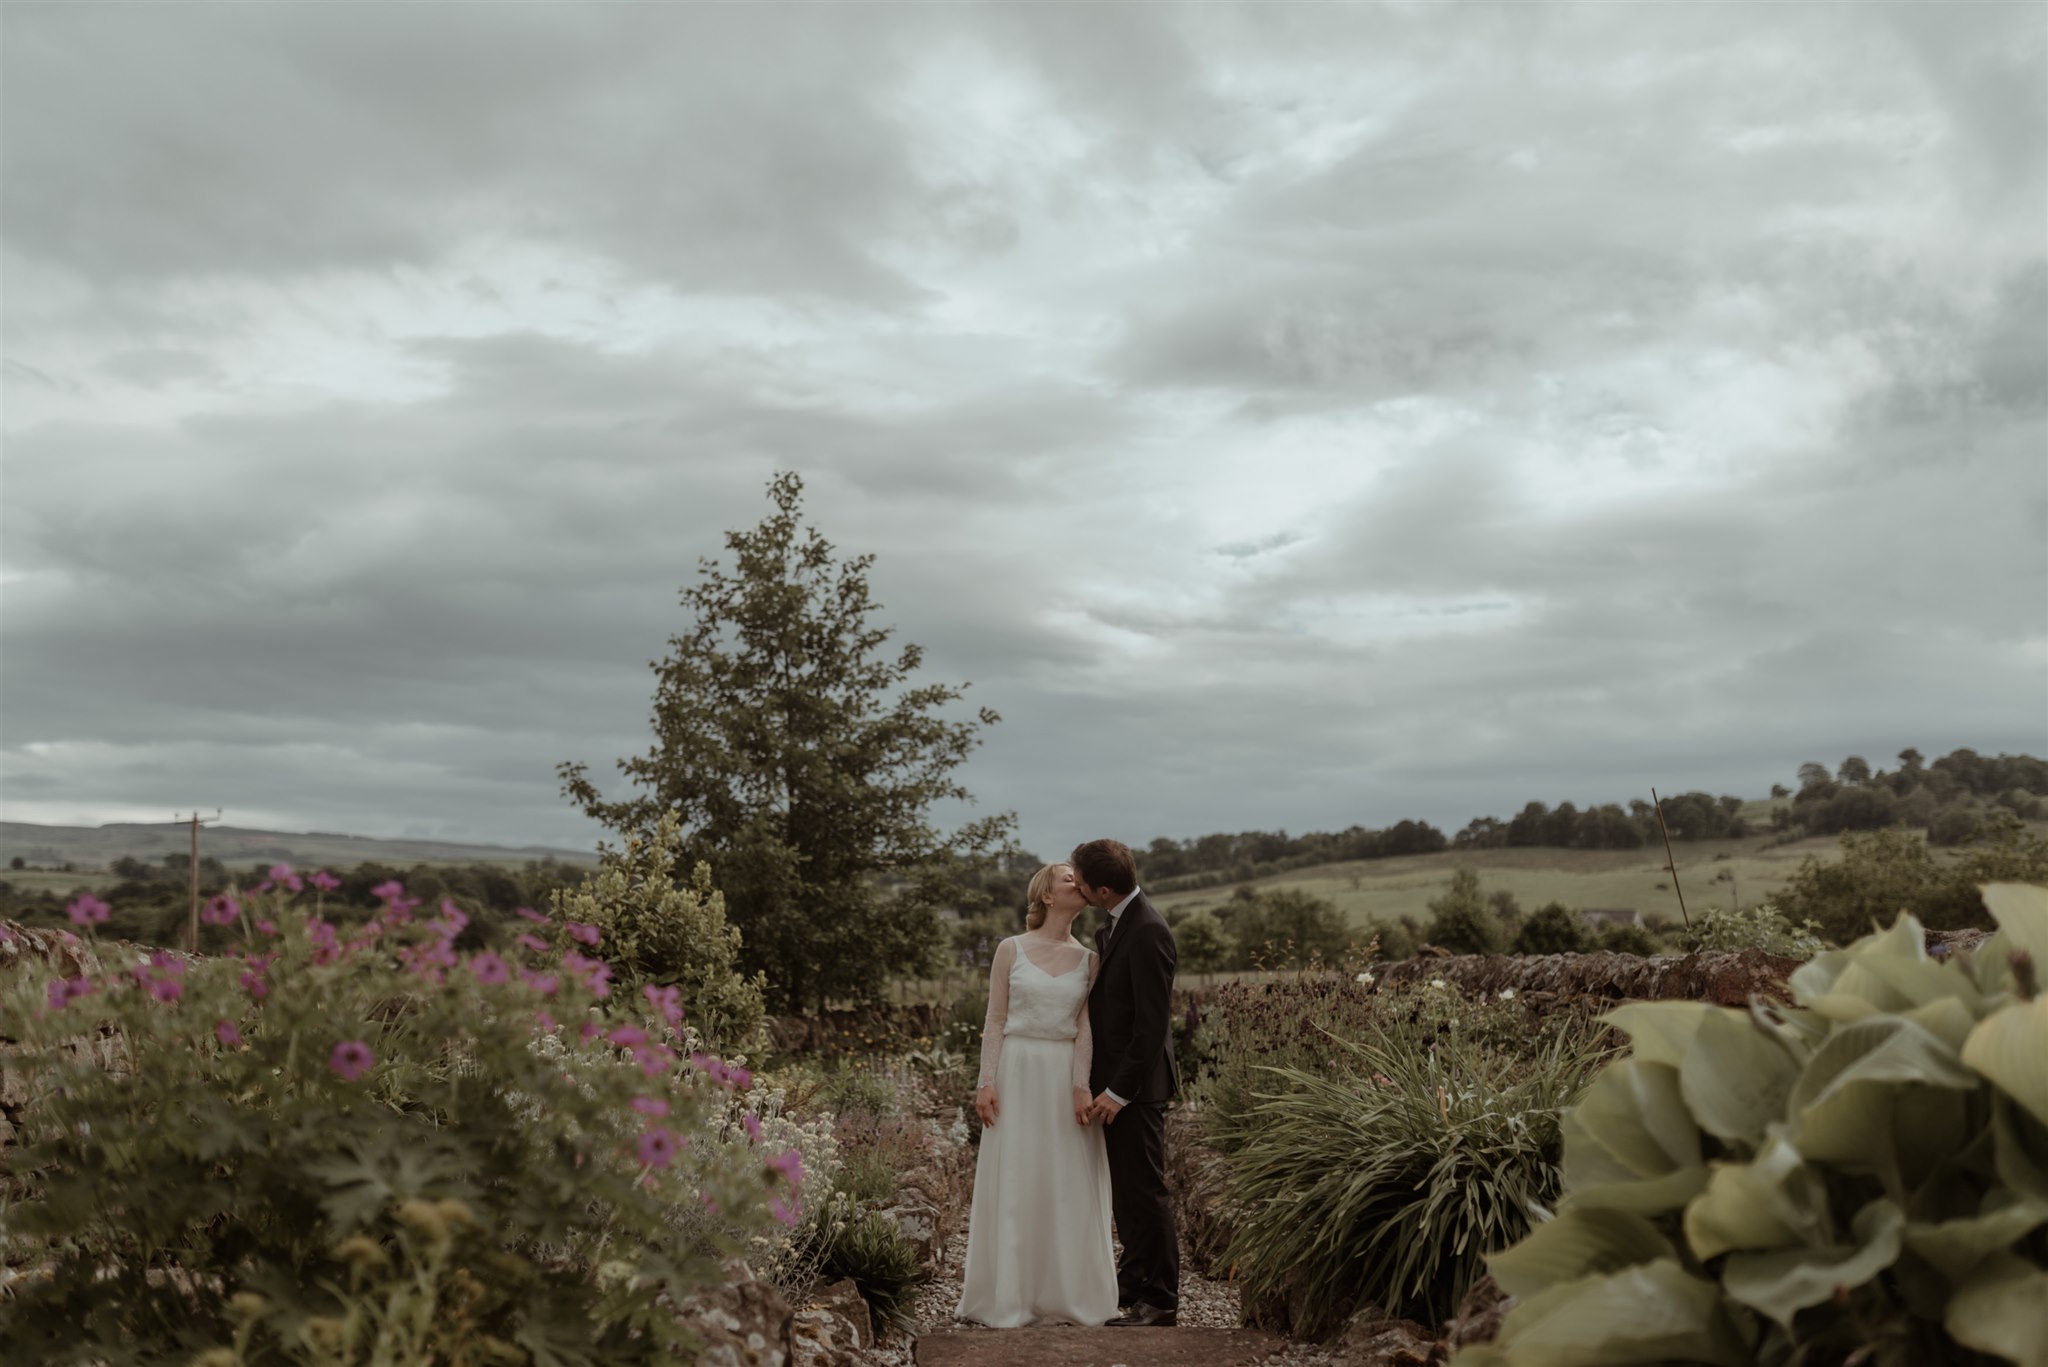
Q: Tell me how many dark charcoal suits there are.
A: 1